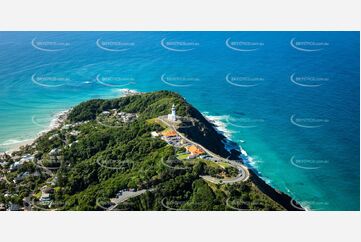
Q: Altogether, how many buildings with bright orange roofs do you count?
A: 2